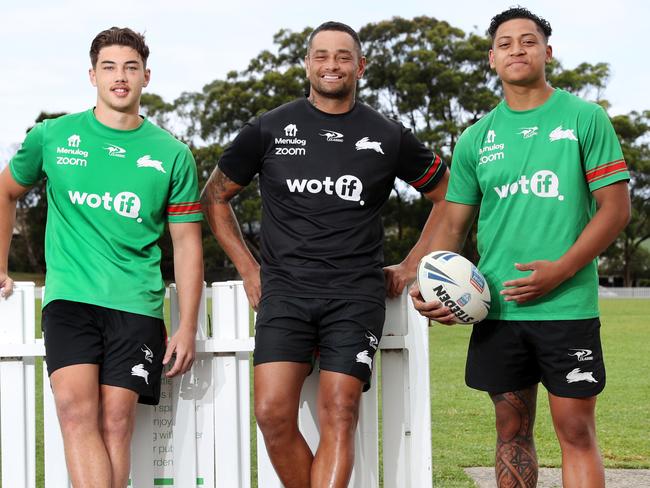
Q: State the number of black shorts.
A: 3